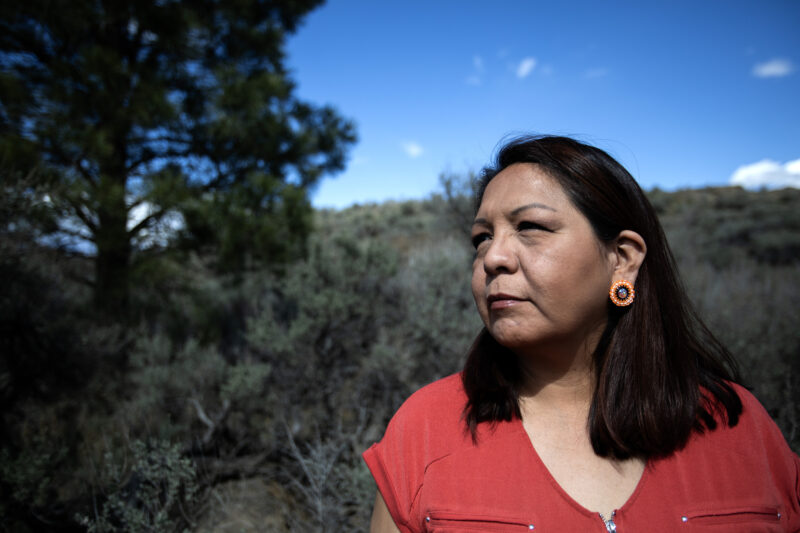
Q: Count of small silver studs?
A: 4